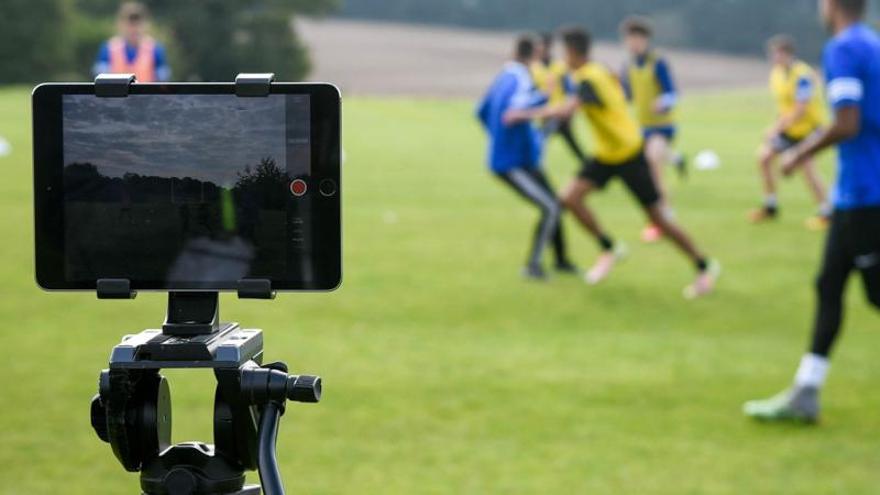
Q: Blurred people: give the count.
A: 7